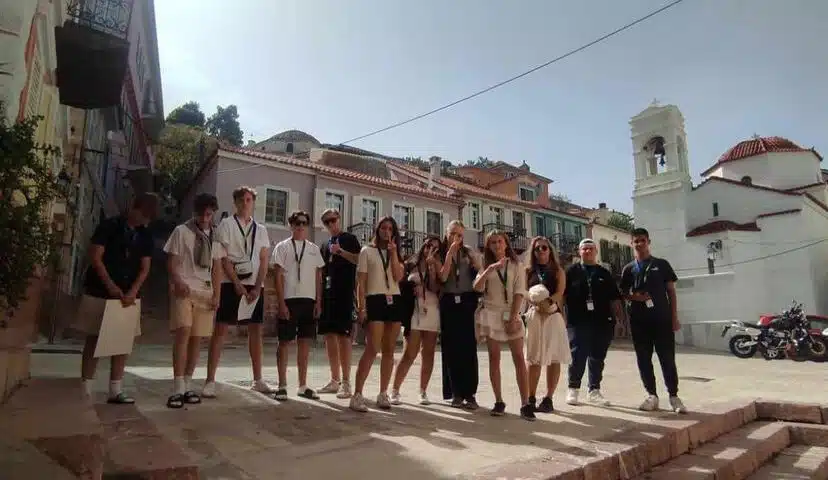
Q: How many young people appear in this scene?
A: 12